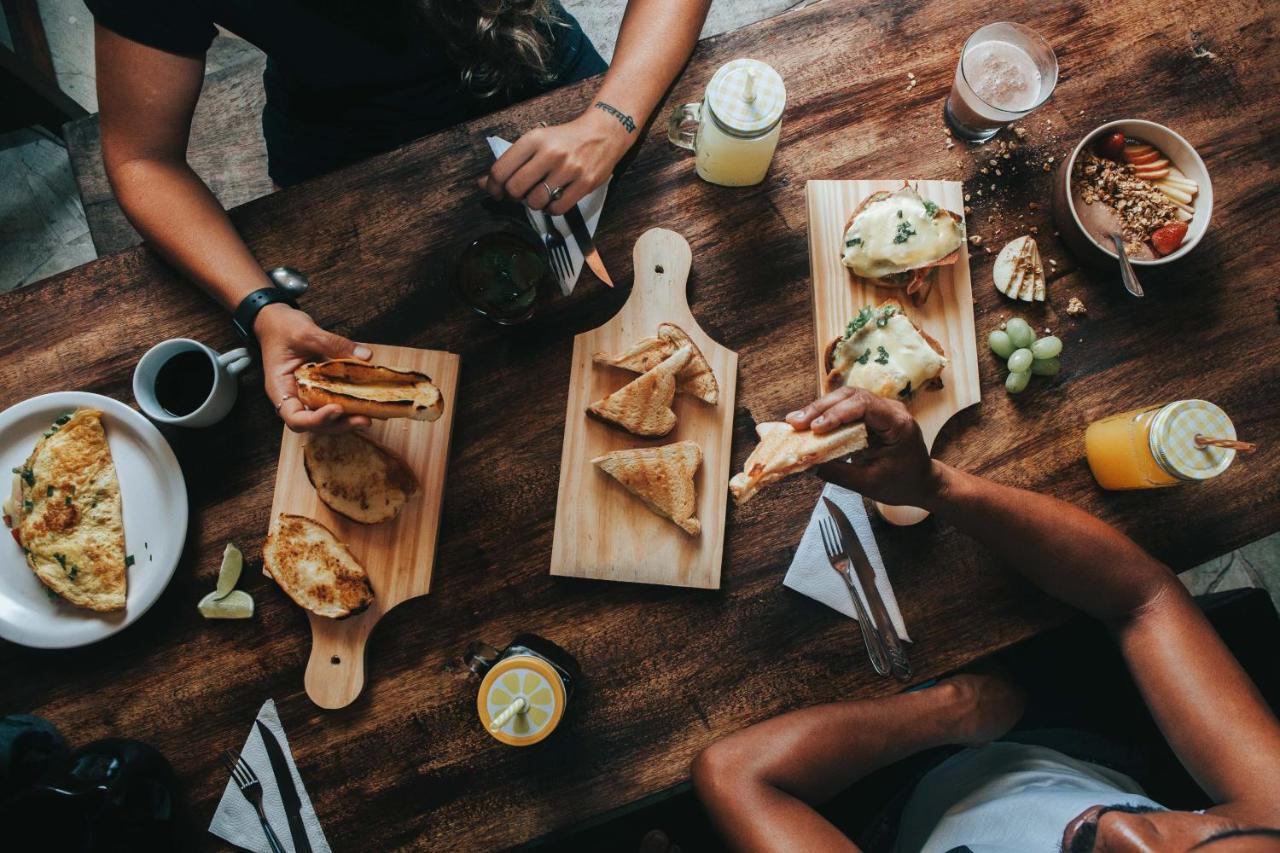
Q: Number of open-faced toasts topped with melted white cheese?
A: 2